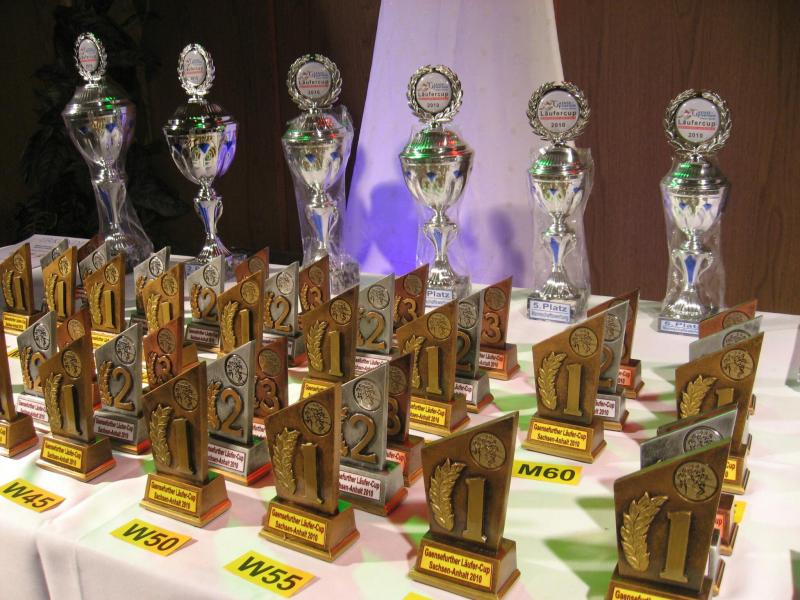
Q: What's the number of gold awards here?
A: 15